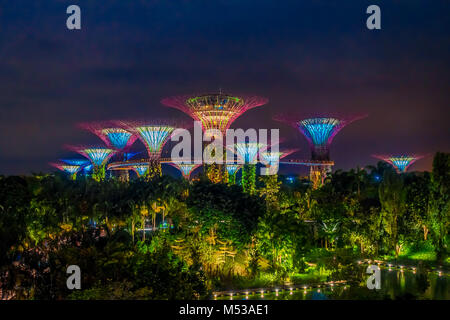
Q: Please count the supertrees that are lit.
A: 12